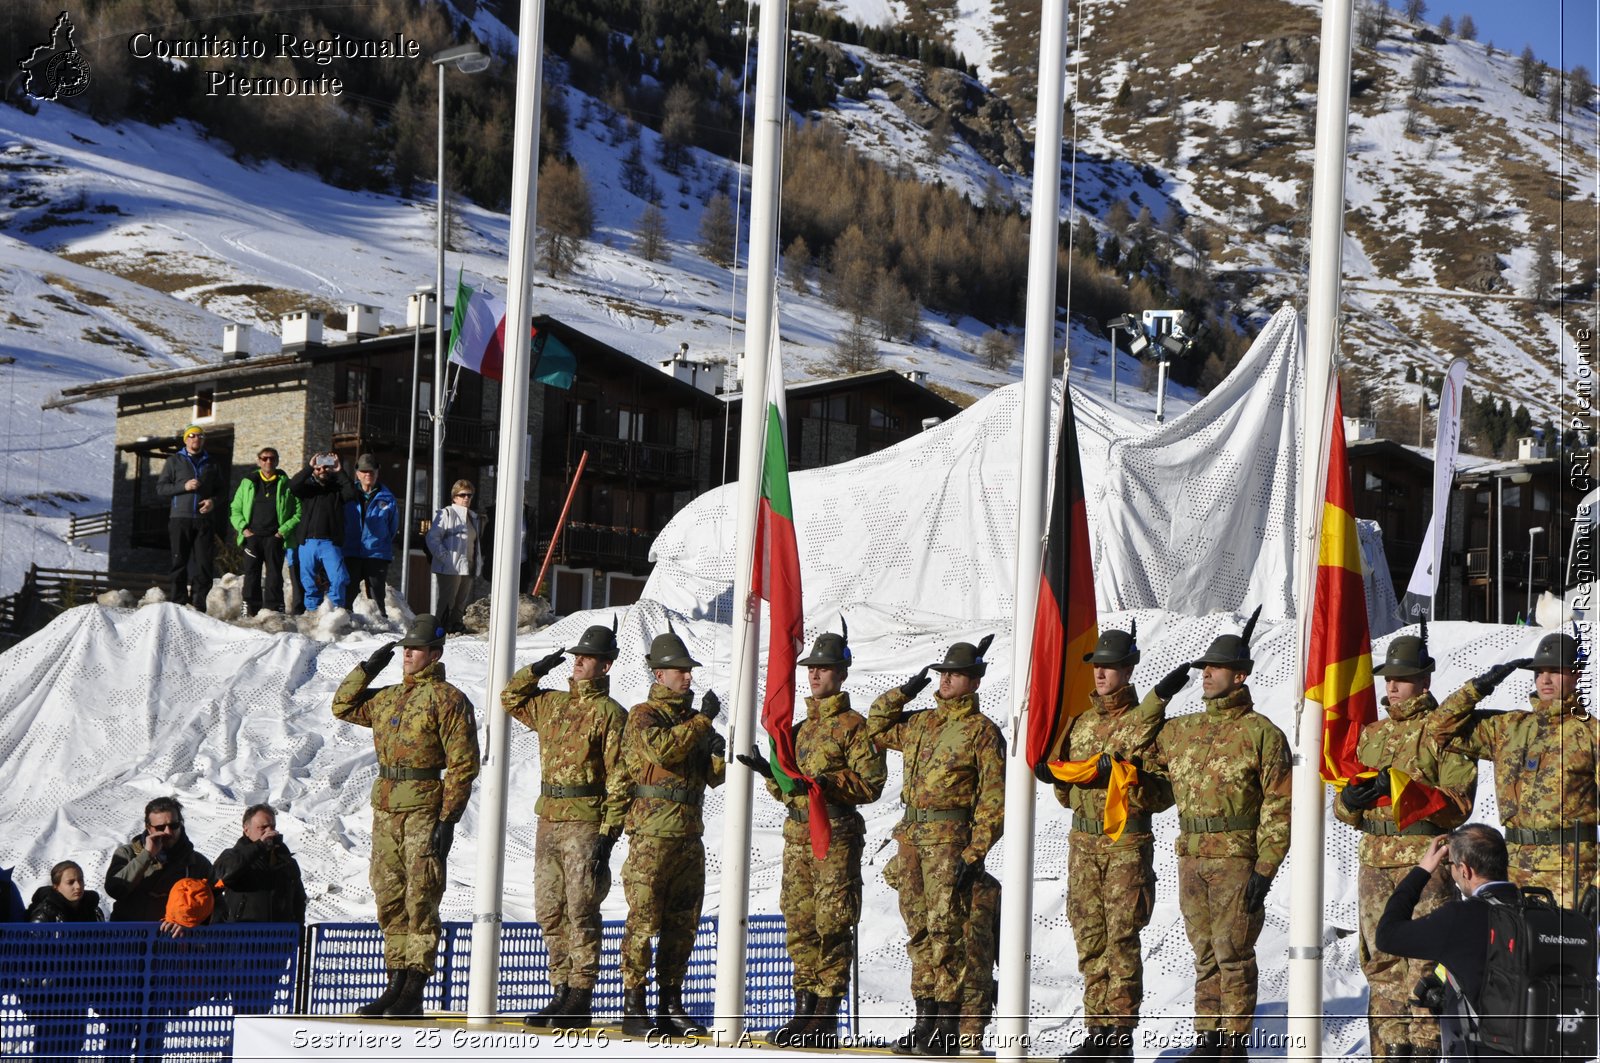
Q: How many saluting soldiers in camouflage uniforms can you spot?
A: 5